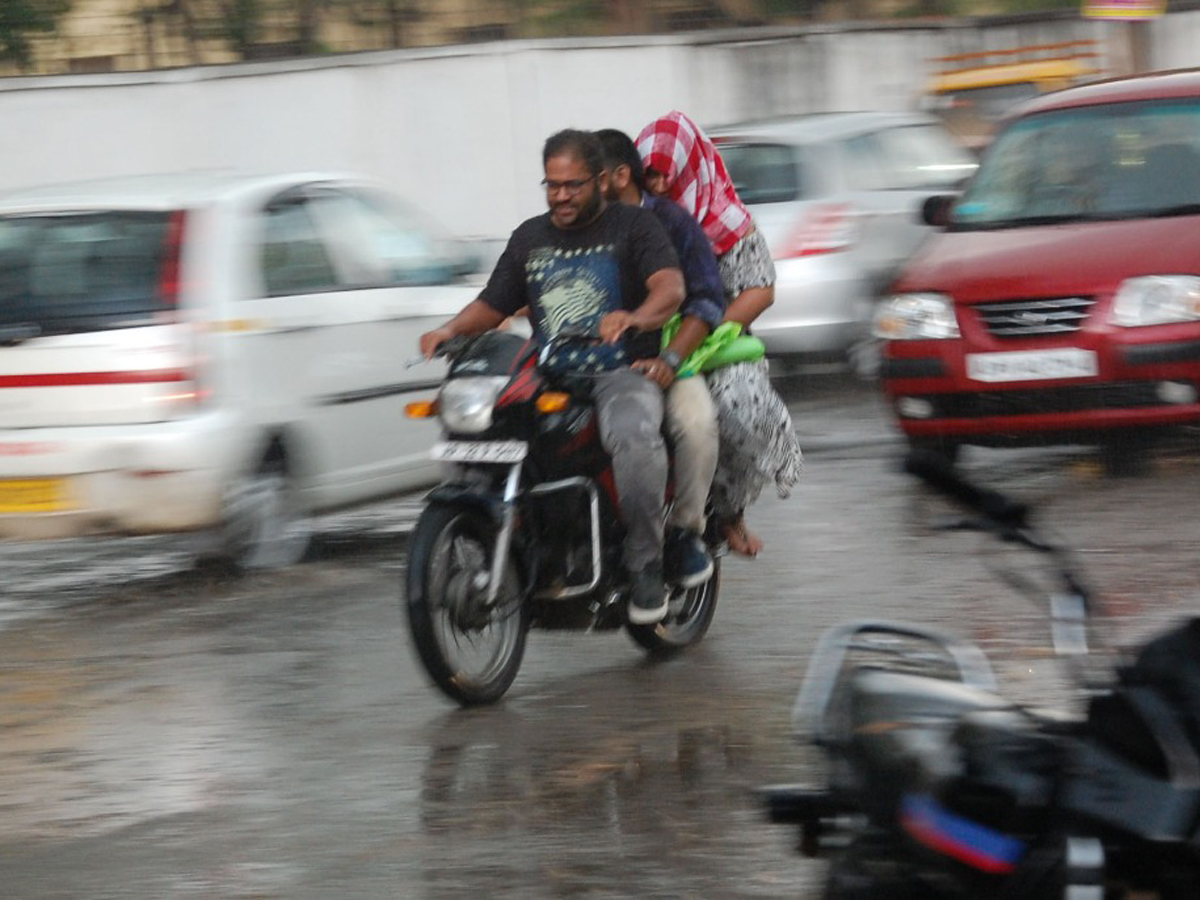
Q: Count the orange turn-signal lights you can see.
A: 2